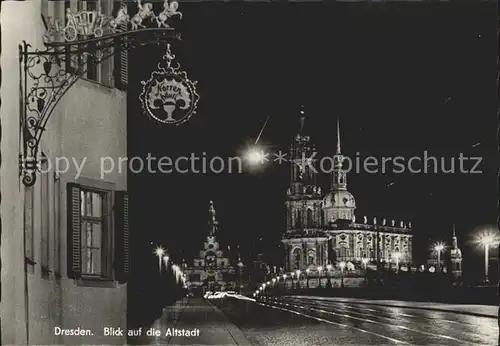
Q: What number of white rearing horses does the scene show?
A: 3